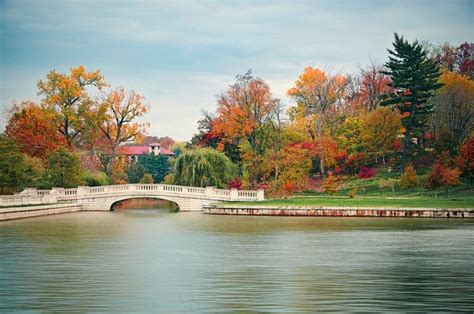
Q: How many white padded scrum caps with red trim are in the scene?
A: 0